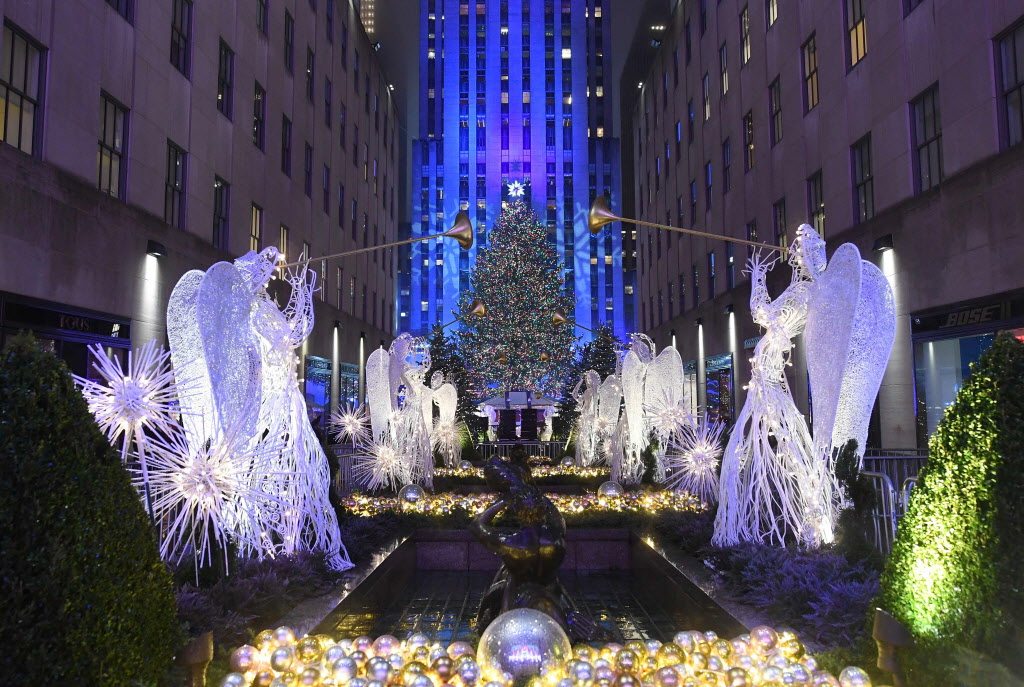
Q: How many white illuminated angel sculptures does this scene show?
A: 6